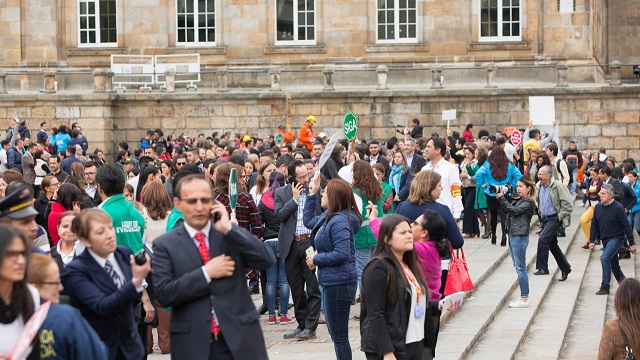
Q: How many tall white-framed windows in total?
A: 5